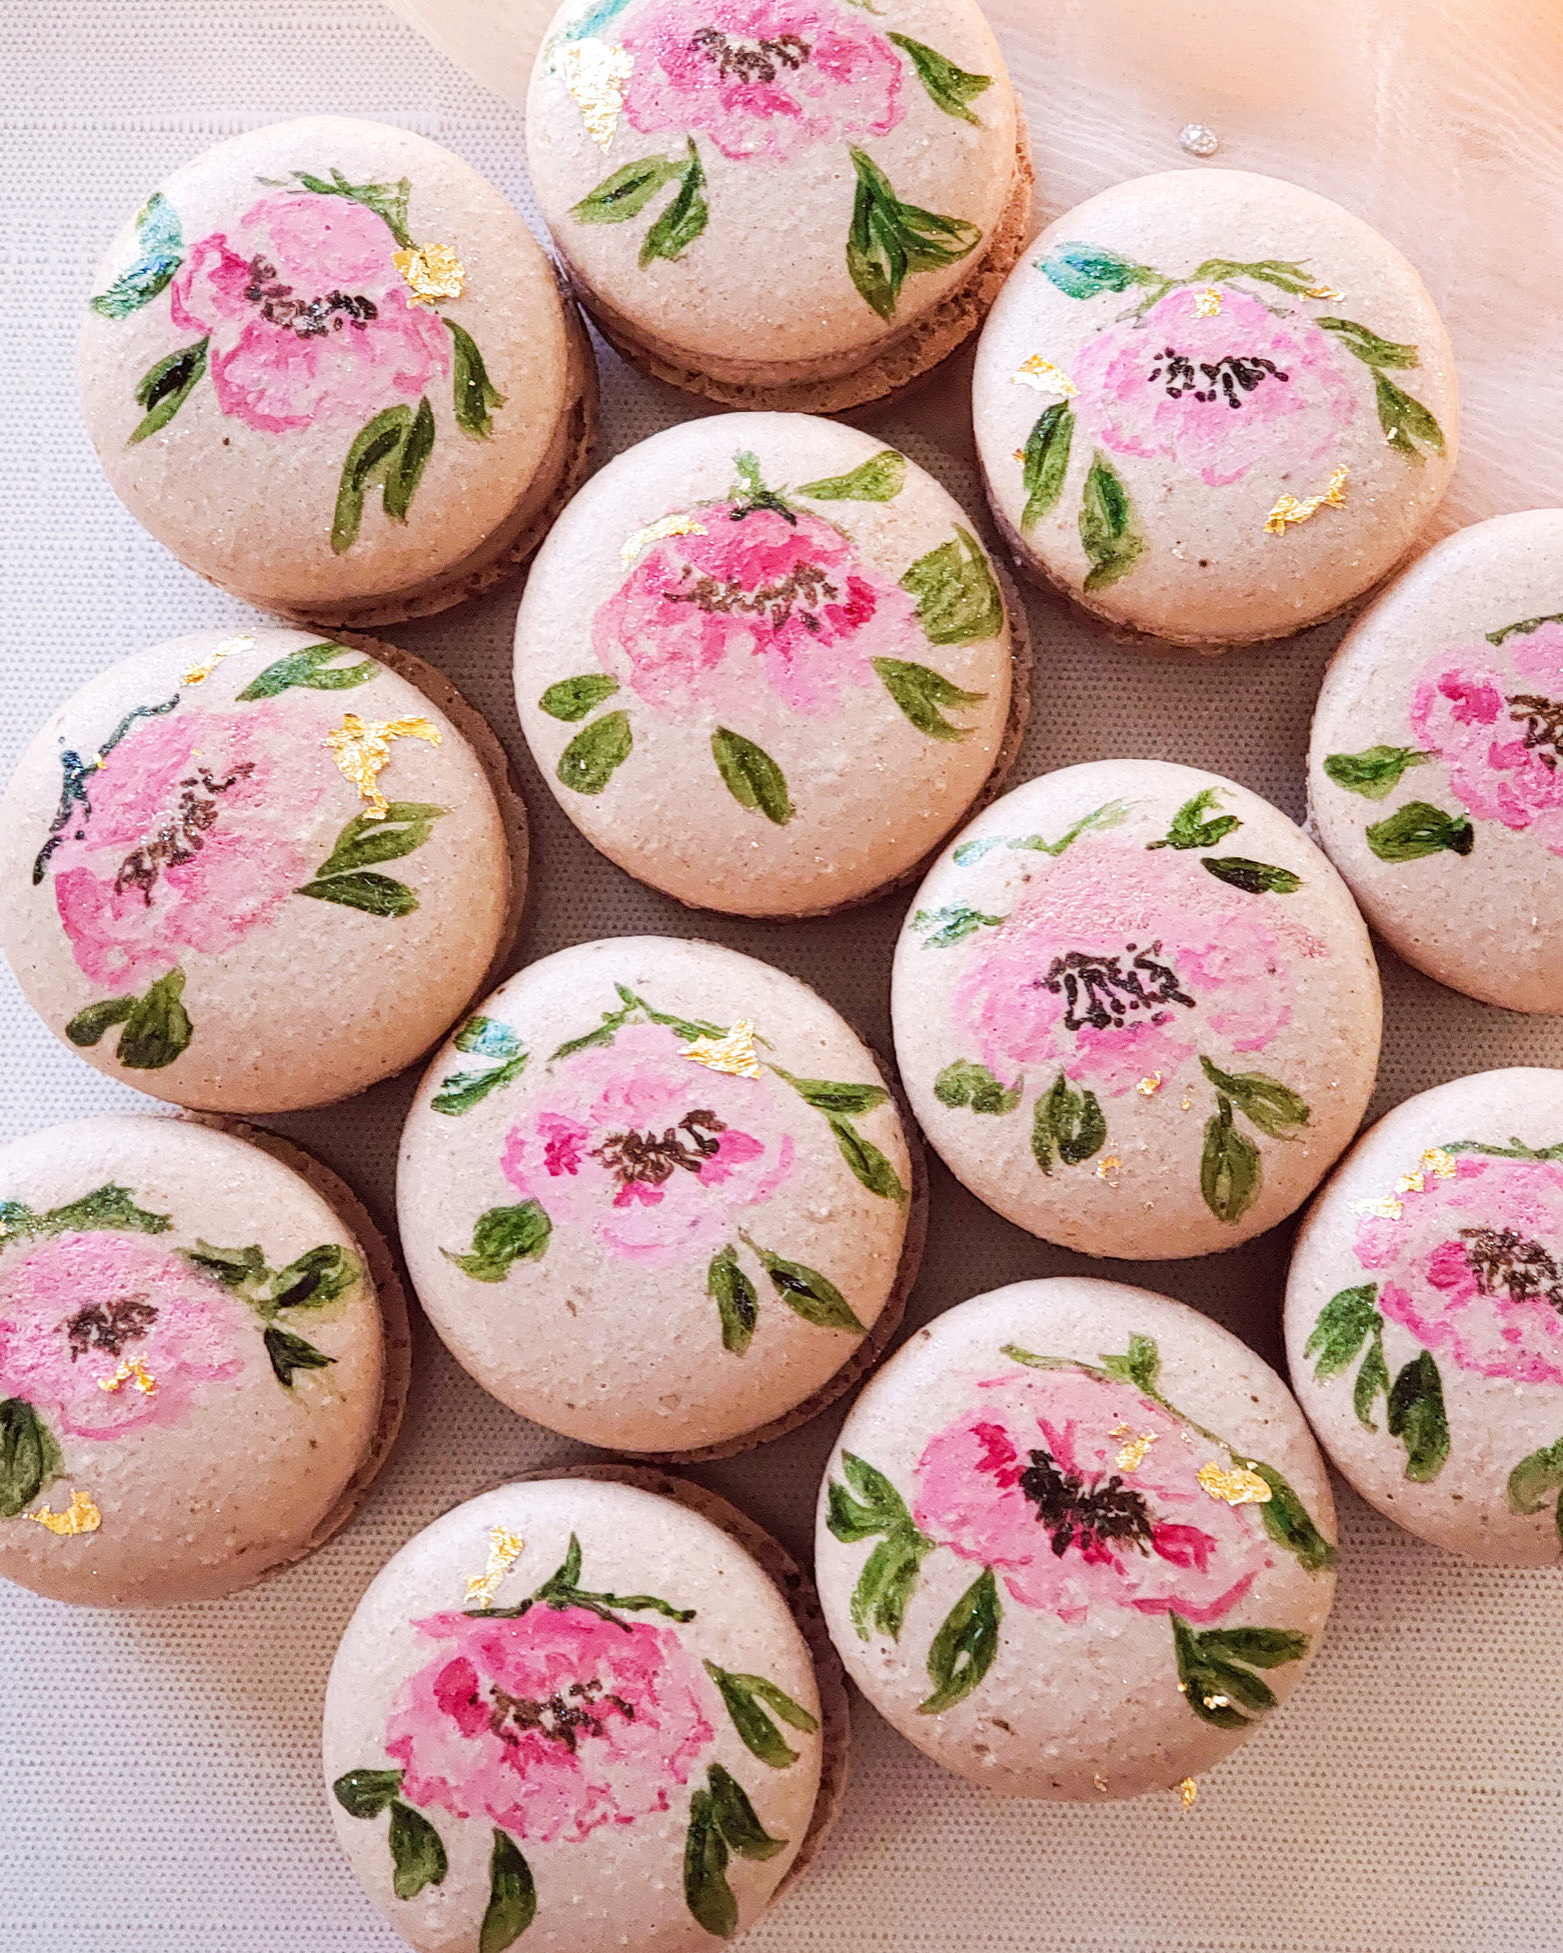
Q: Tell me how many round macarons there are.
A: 12